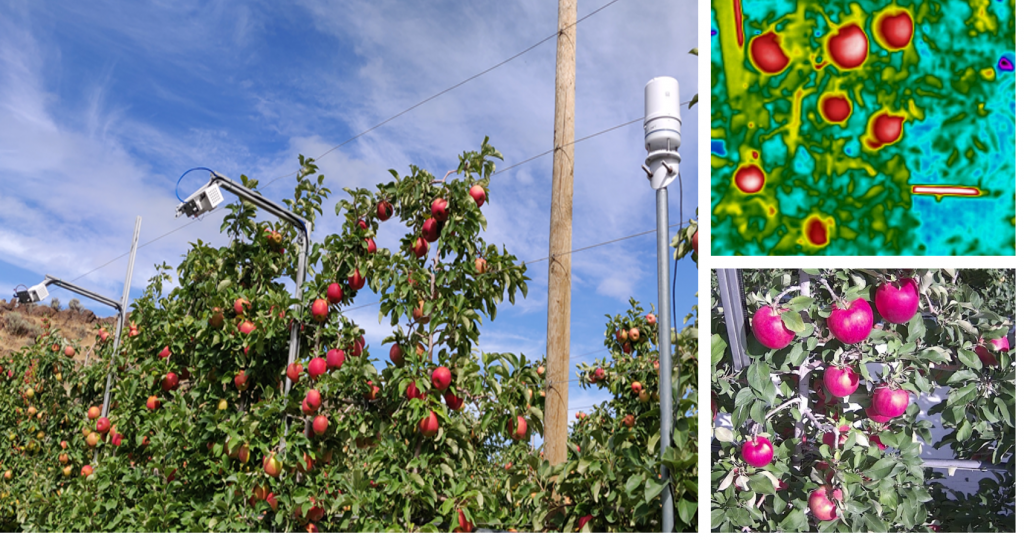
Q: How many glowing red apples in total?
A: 7